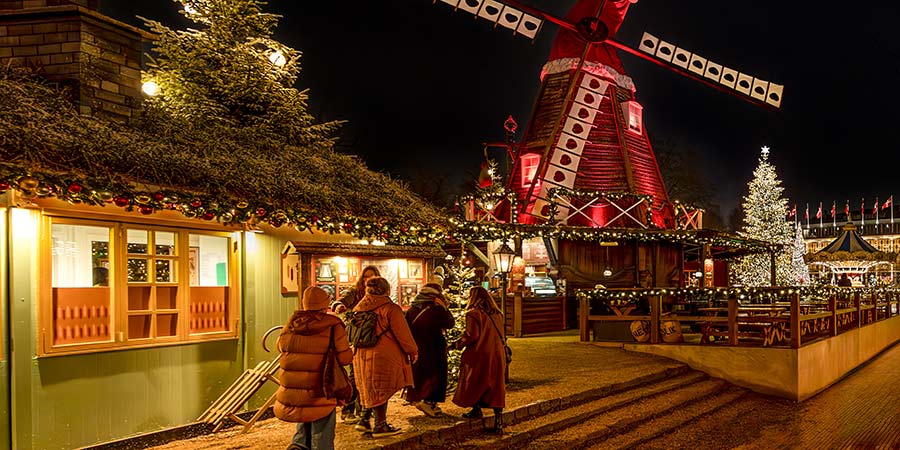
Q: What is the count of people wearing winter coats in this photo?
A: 5